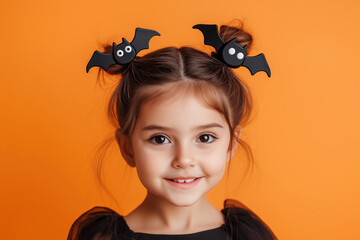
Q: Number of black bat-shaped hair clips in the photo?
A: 2